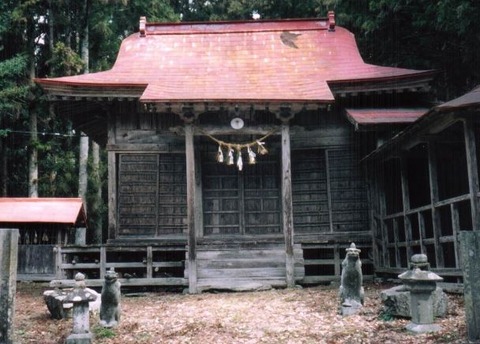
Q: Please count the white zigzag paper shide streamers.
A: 5